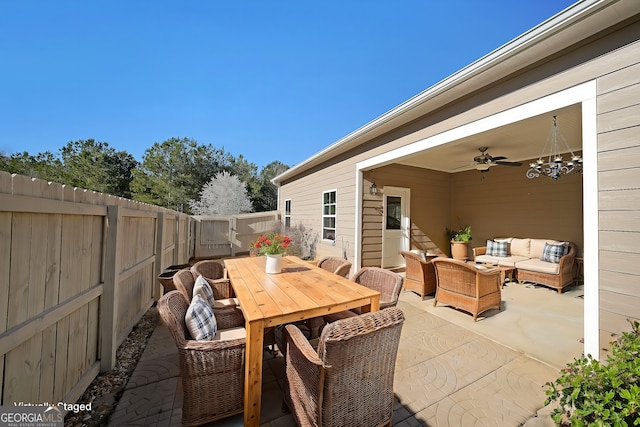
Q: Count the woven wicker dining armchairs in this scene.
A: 6